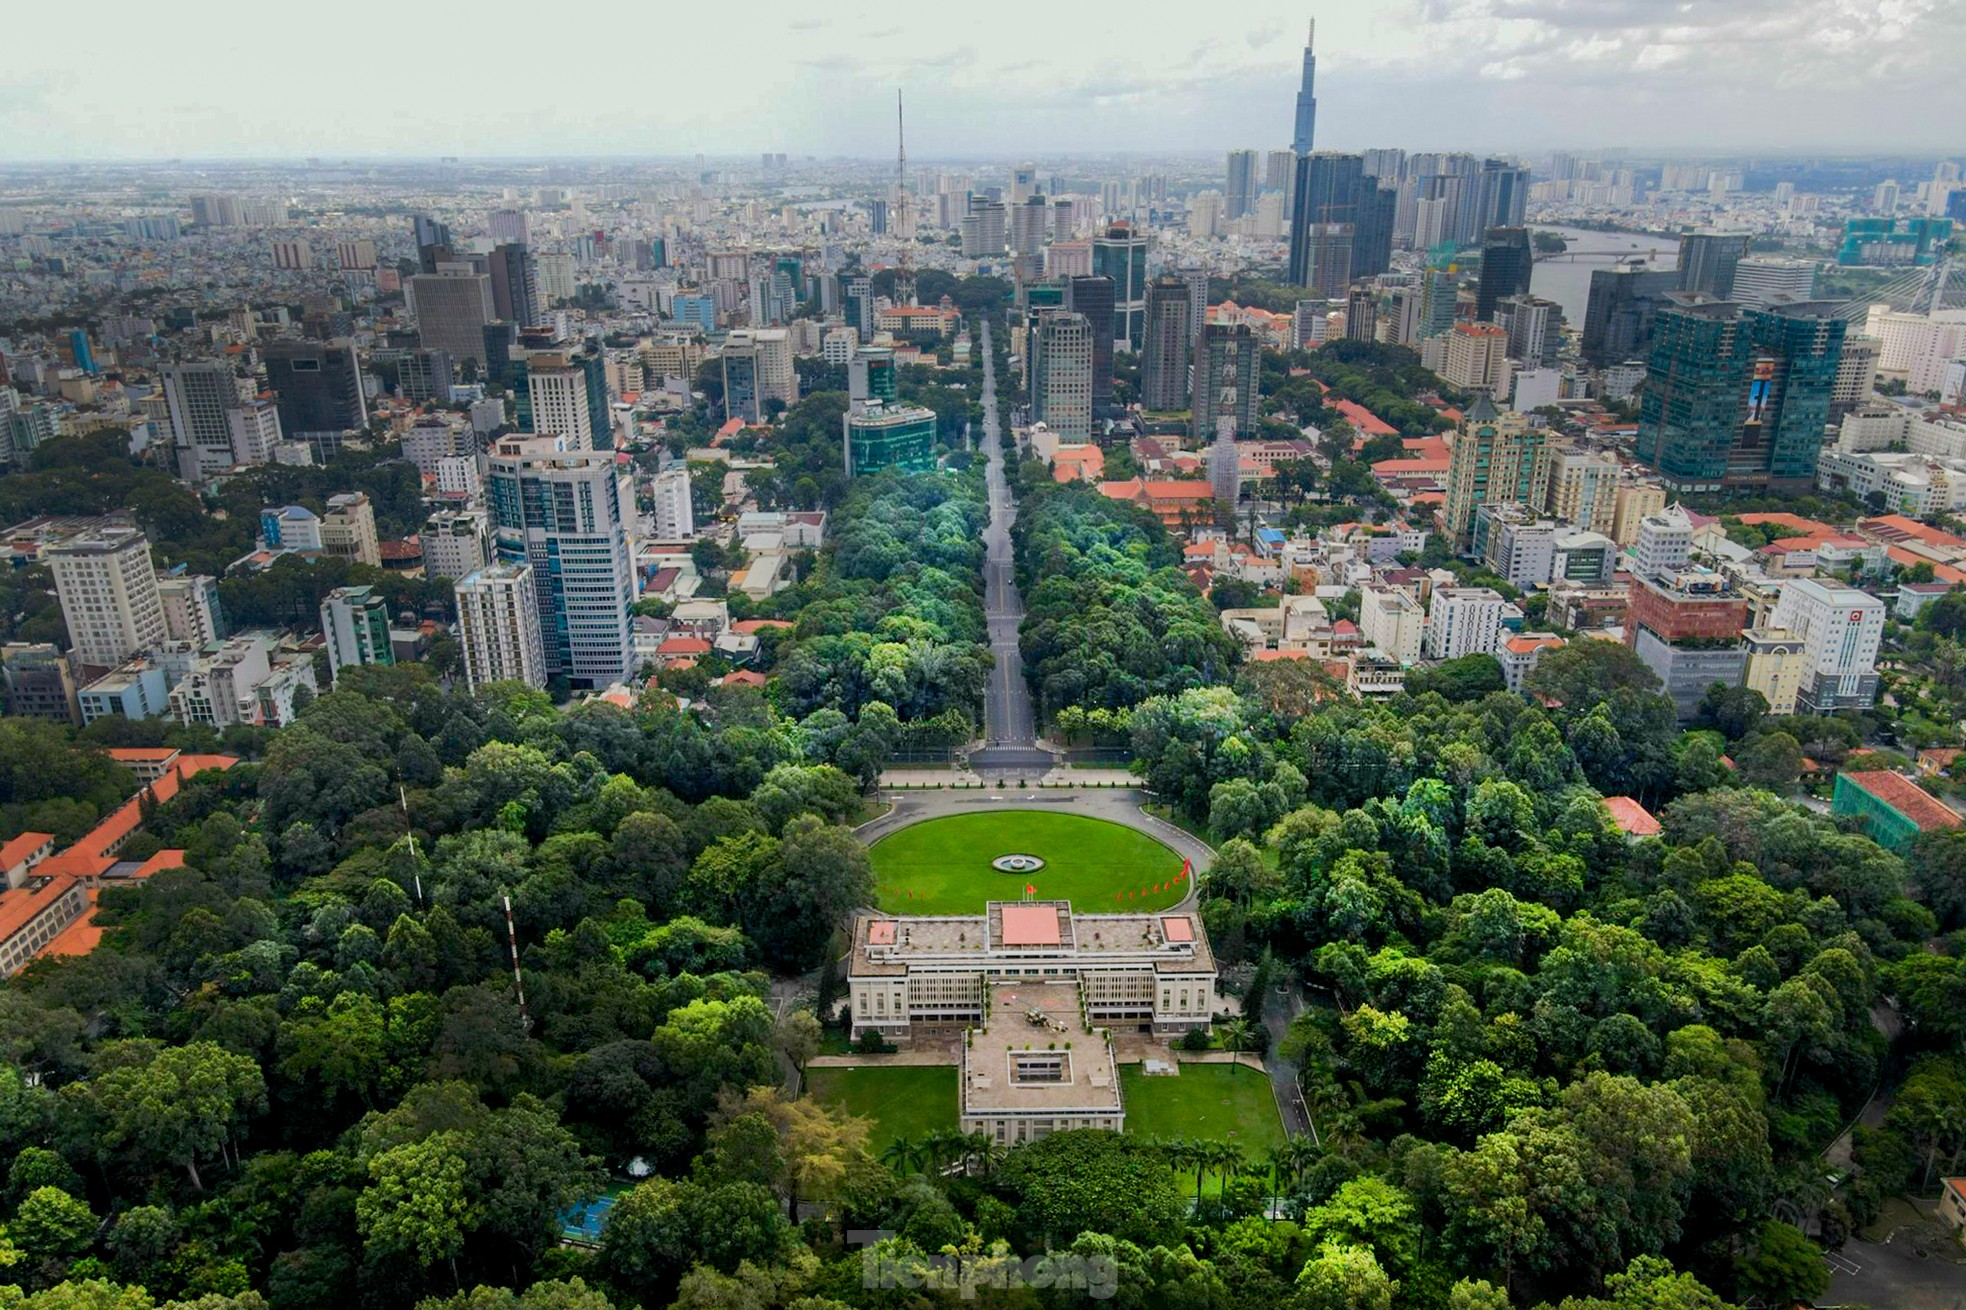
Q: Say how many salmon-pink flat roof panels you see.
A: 3